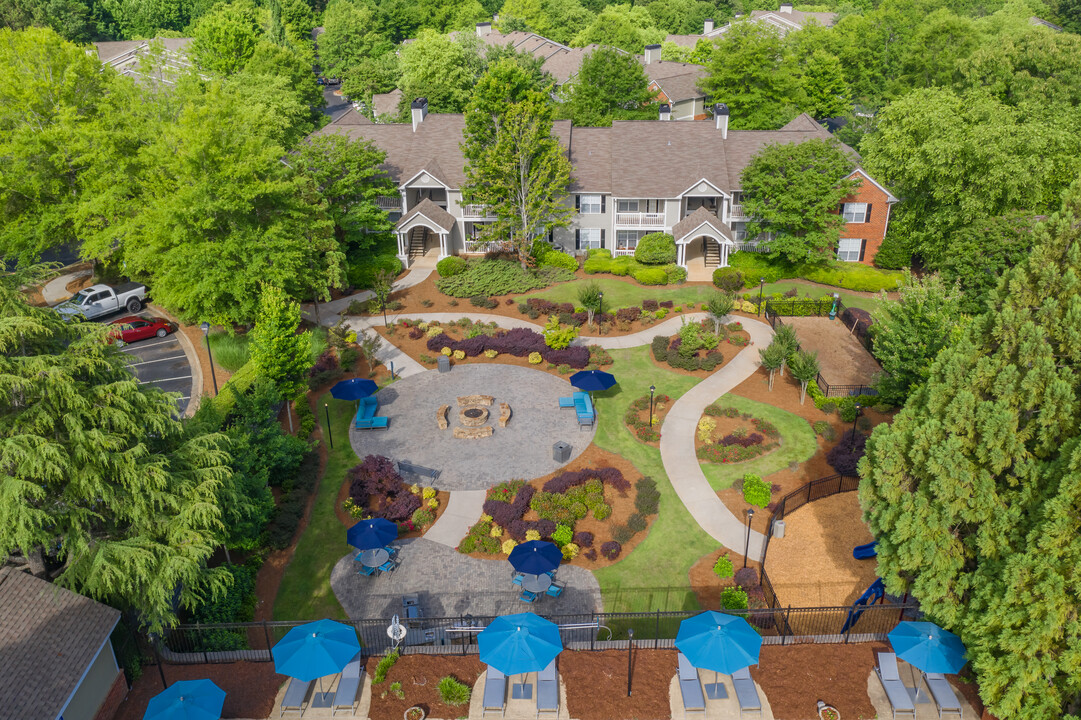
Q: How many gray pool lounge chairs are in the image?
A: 8